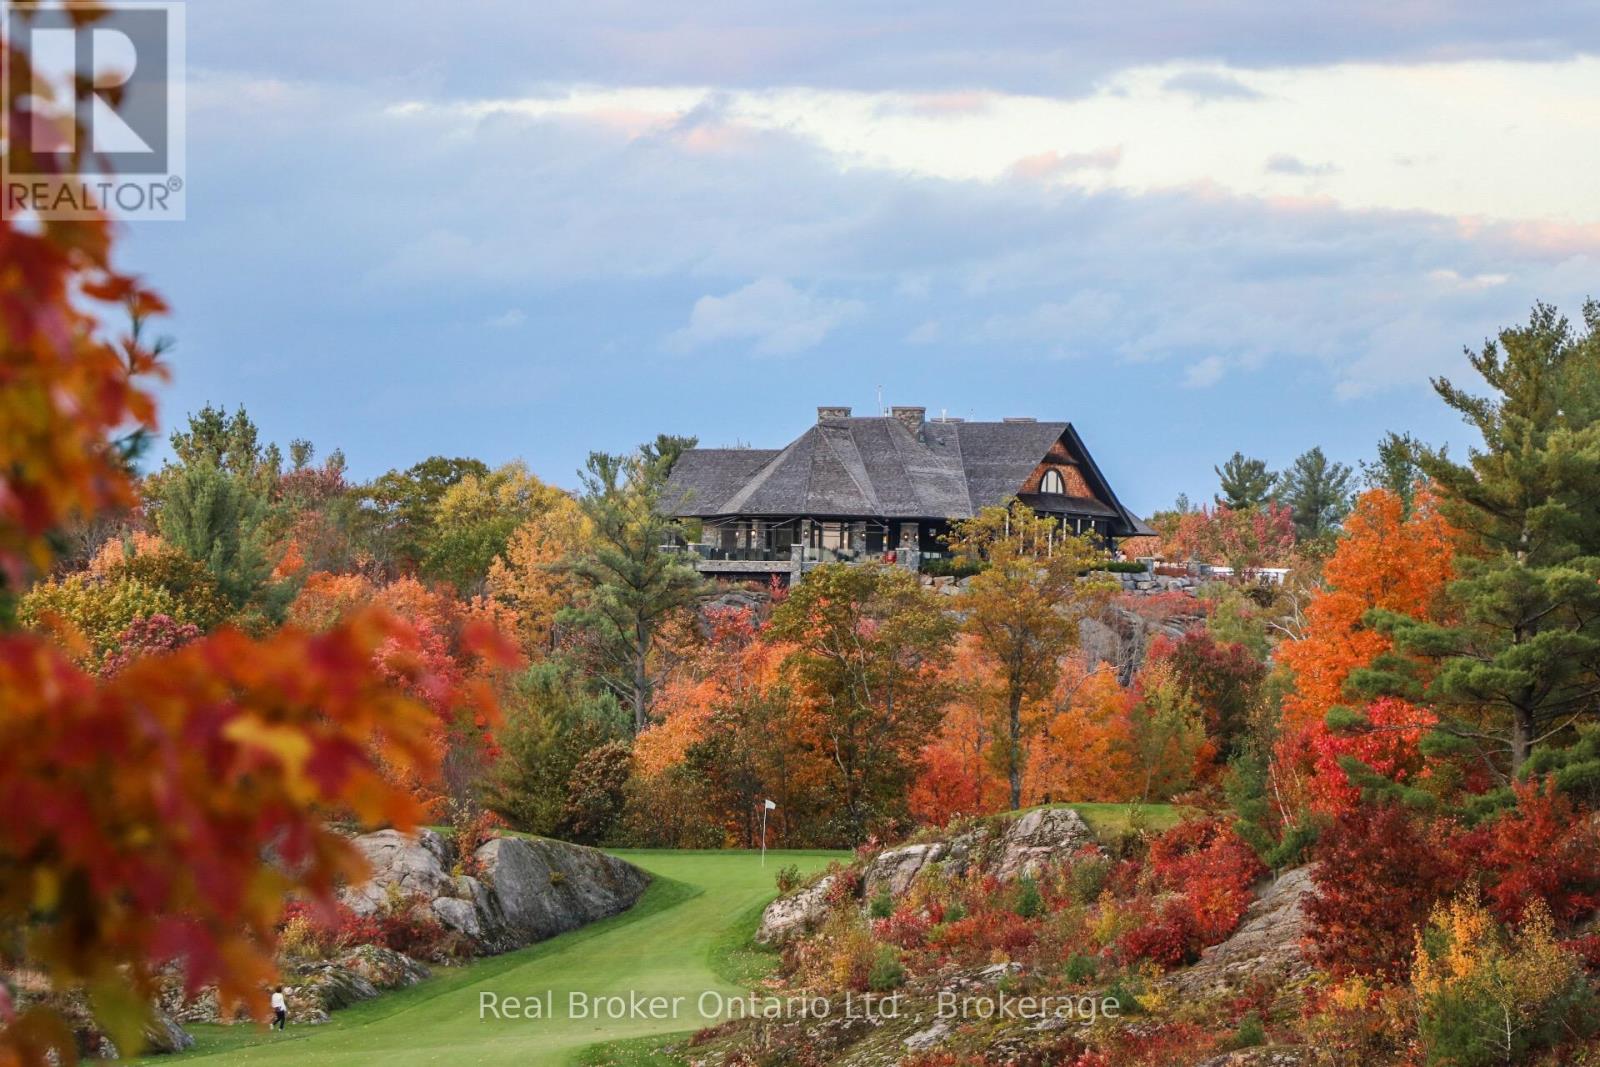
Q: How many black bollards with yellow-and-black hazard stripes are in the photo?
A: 0